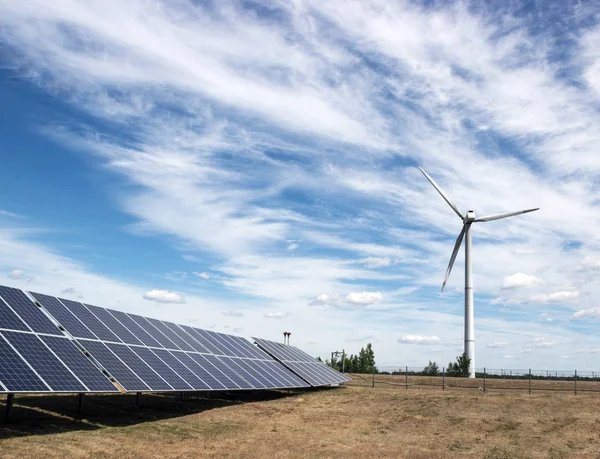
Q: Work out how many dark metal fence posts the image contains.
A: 6